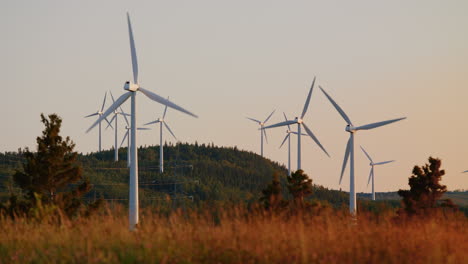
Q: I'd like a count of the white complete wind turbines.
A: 10